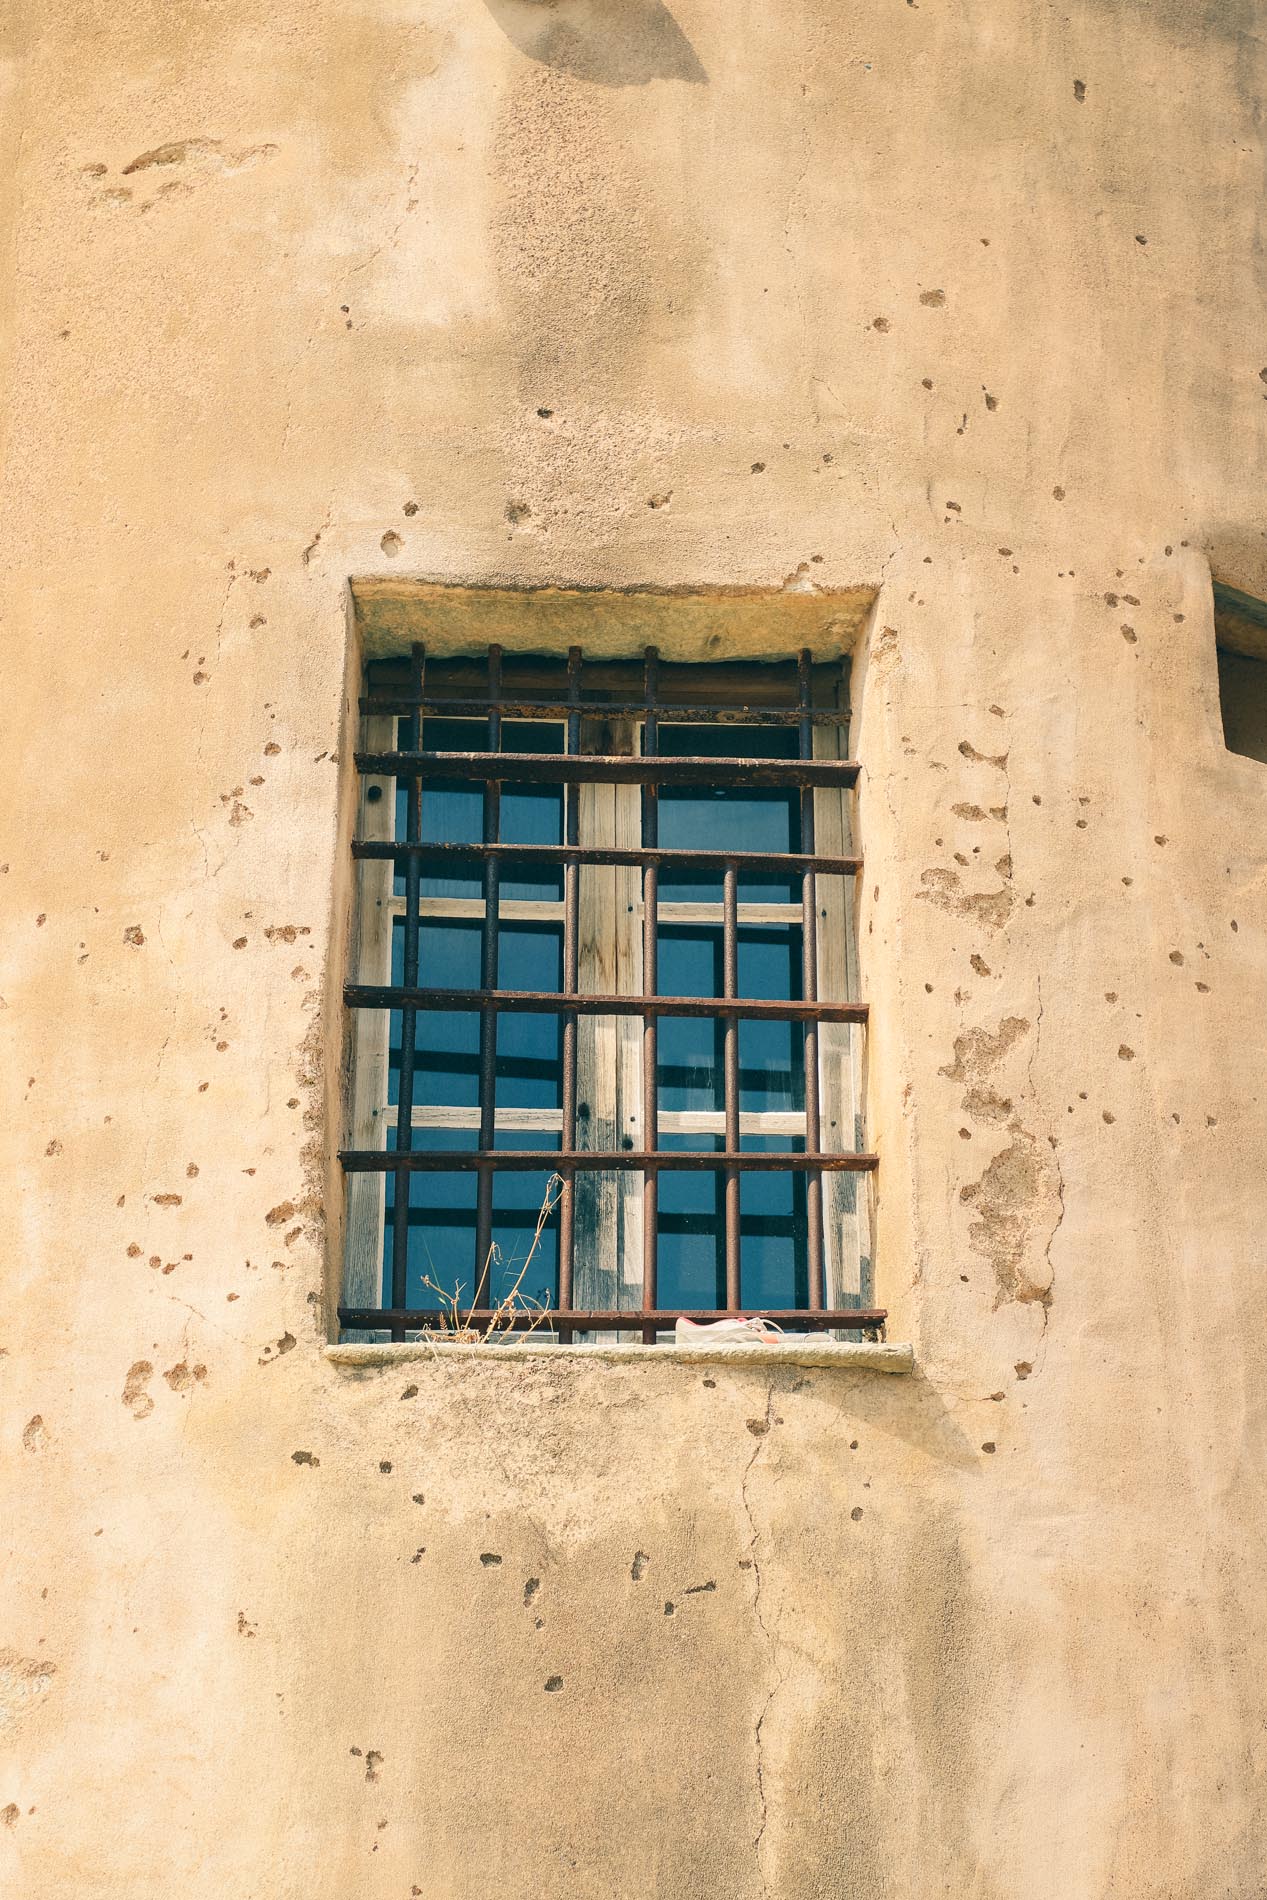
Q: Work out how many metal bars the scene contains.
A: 12